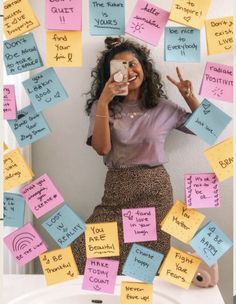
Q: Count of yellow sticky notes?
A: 11